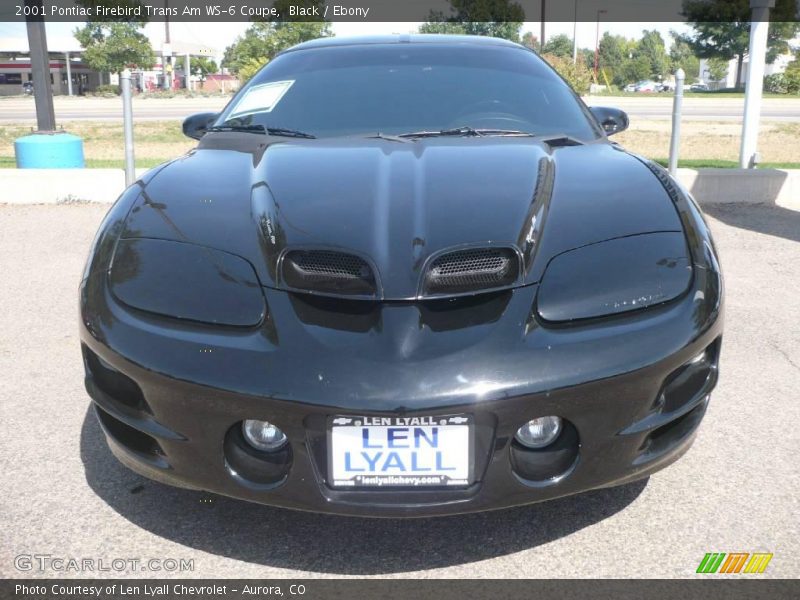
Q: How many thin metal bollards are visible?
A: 2